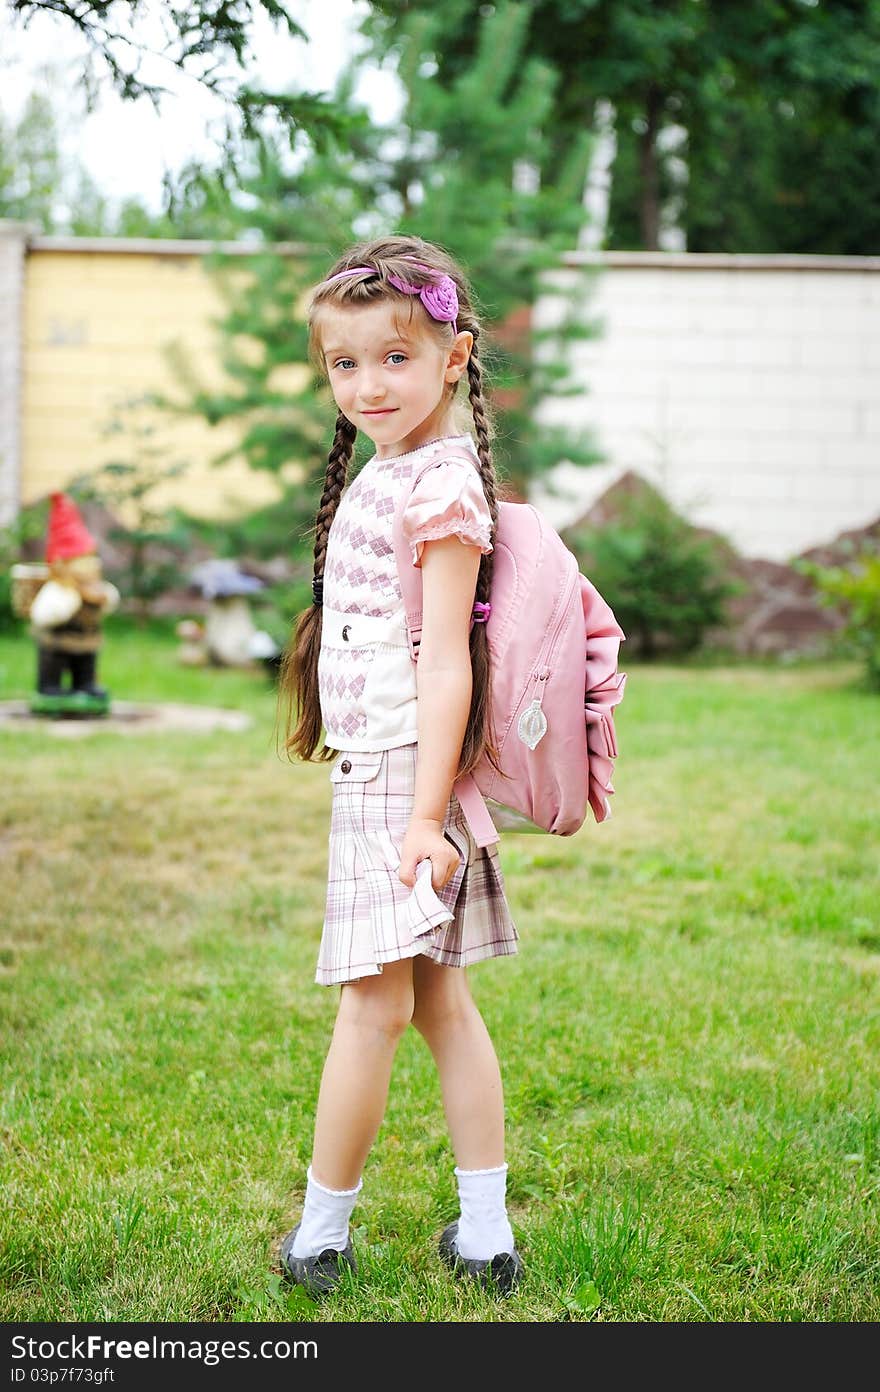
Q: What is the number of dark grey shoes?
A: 2